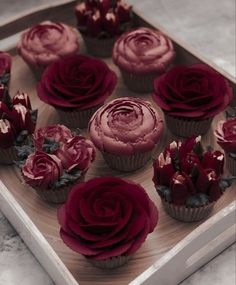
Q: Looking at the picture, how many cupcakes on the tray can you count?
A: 12